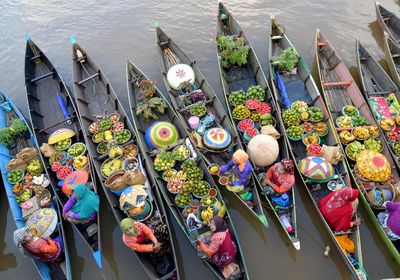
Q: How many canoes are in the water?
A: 11